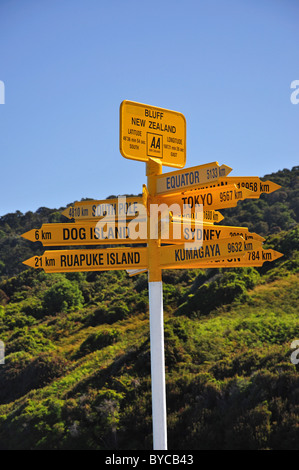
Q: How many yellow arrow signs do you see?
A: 10